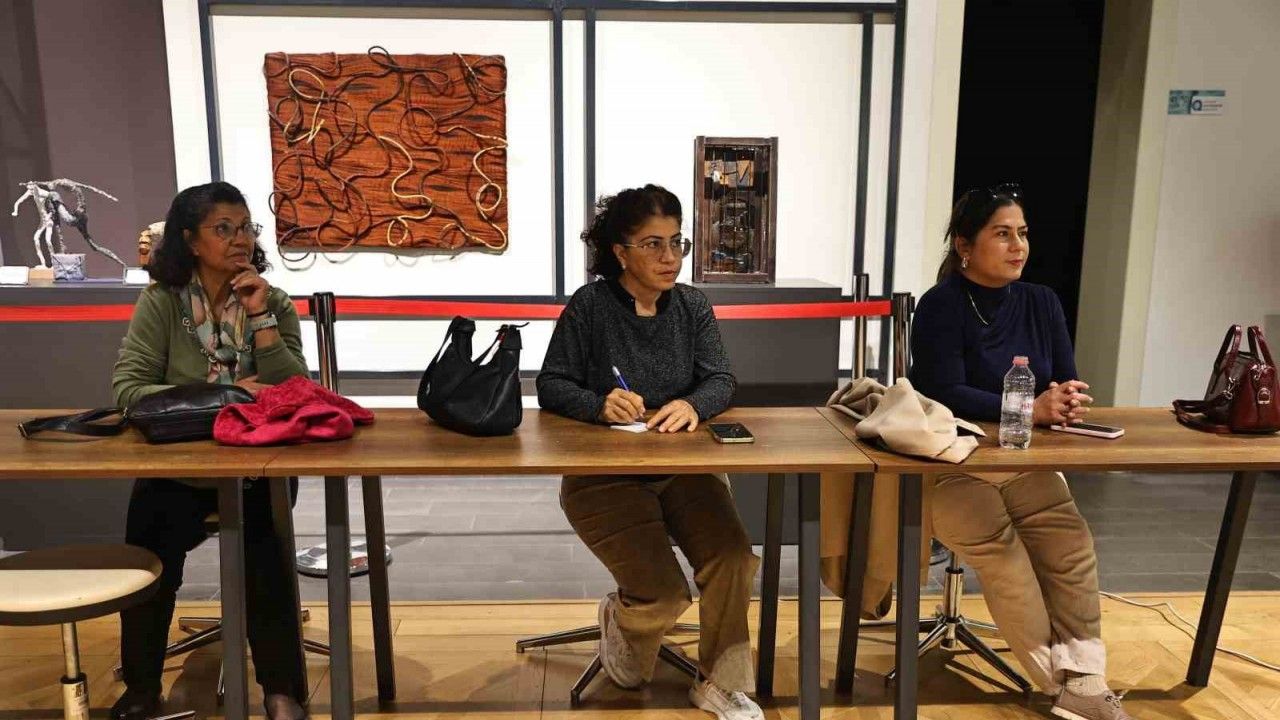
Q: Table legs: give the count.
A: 9